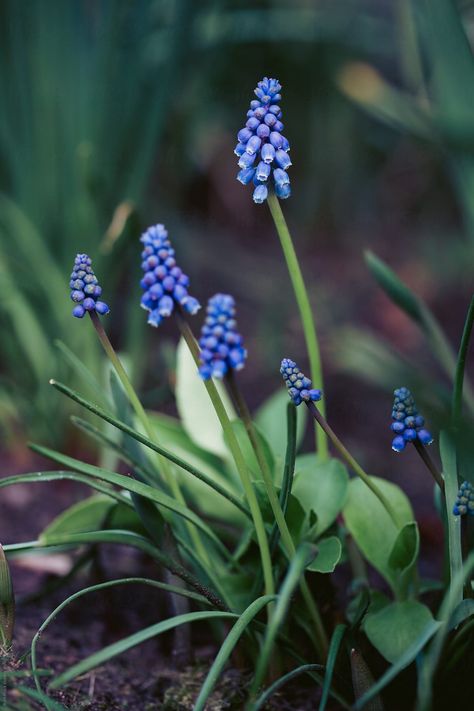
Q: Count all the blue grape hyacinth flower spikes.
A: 7